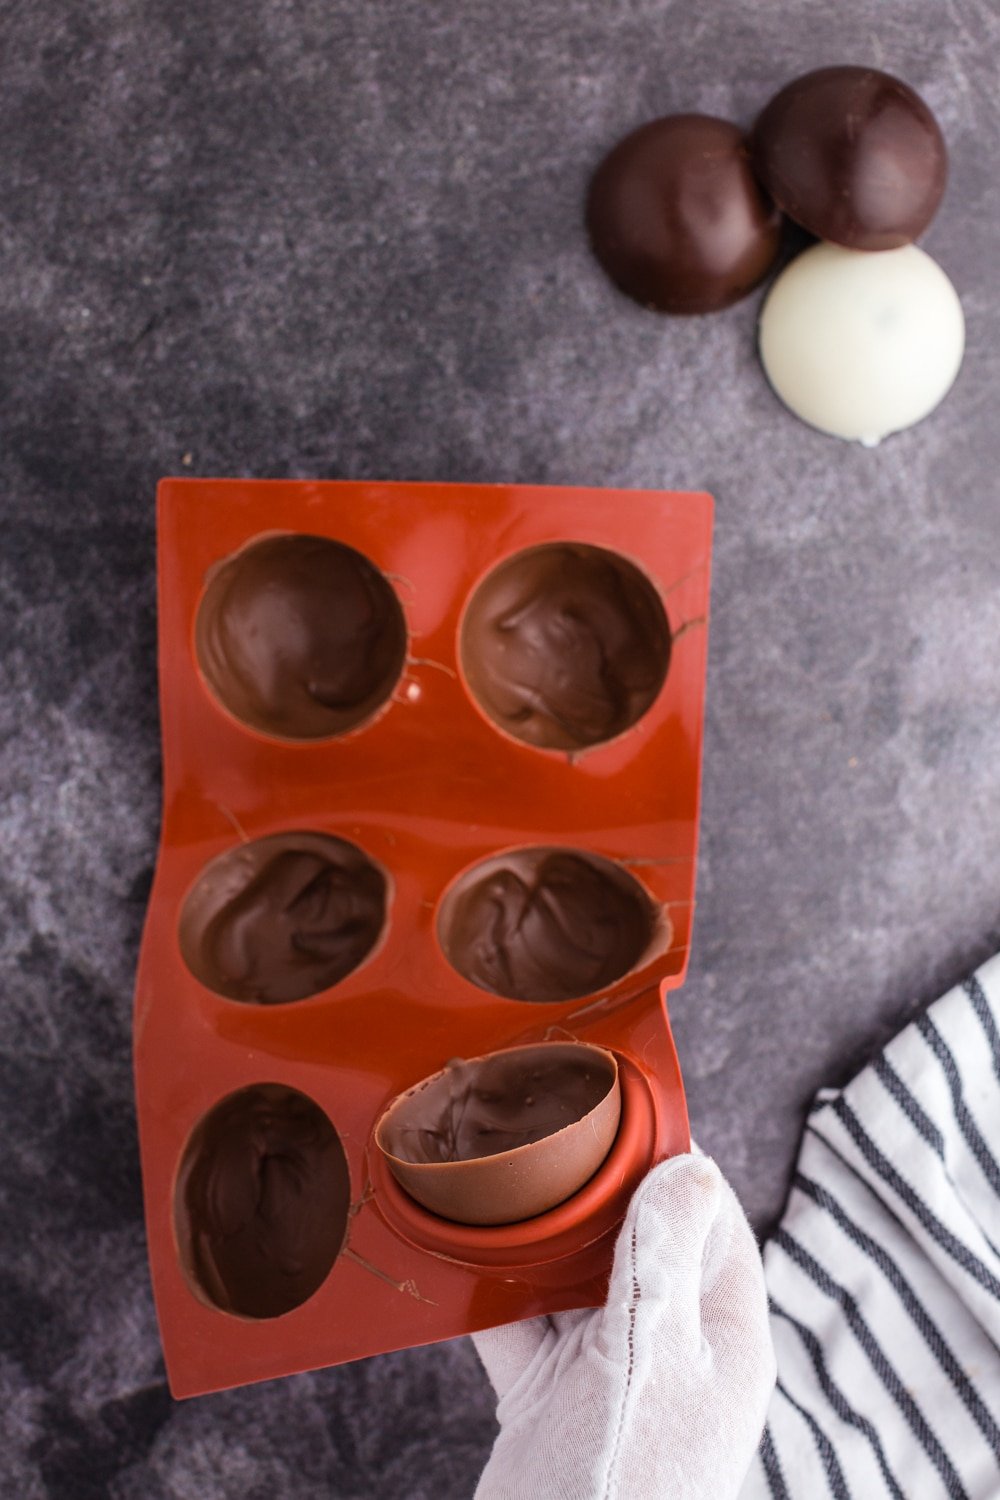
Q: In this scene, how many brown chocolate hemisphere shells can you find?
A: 8